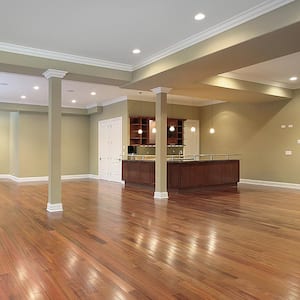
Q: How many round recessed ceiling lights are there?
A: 7